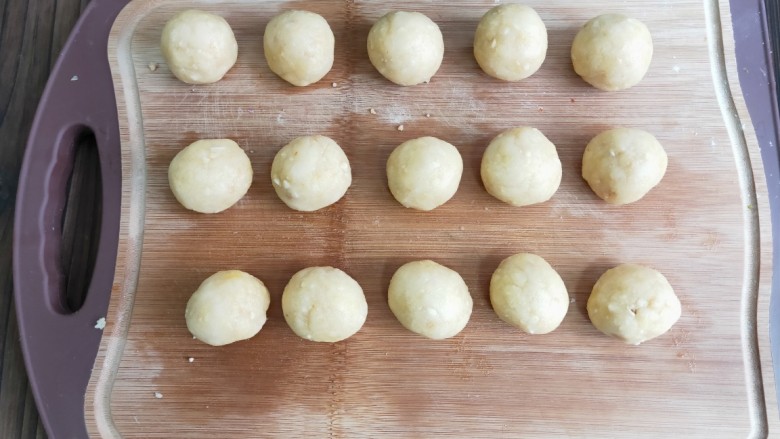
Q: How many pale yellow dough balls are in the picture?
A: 15